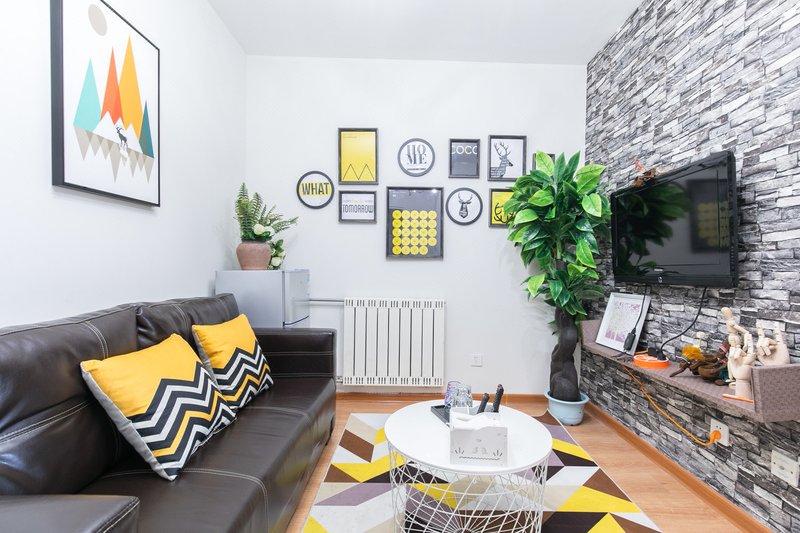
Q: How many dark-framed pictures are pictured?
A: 11